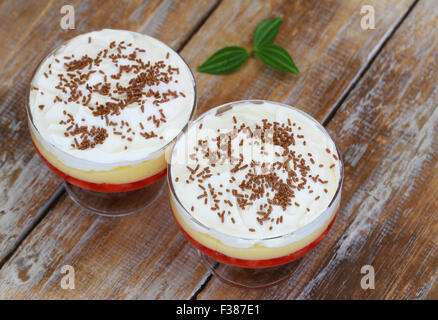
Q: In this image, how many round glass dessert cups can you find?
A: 2